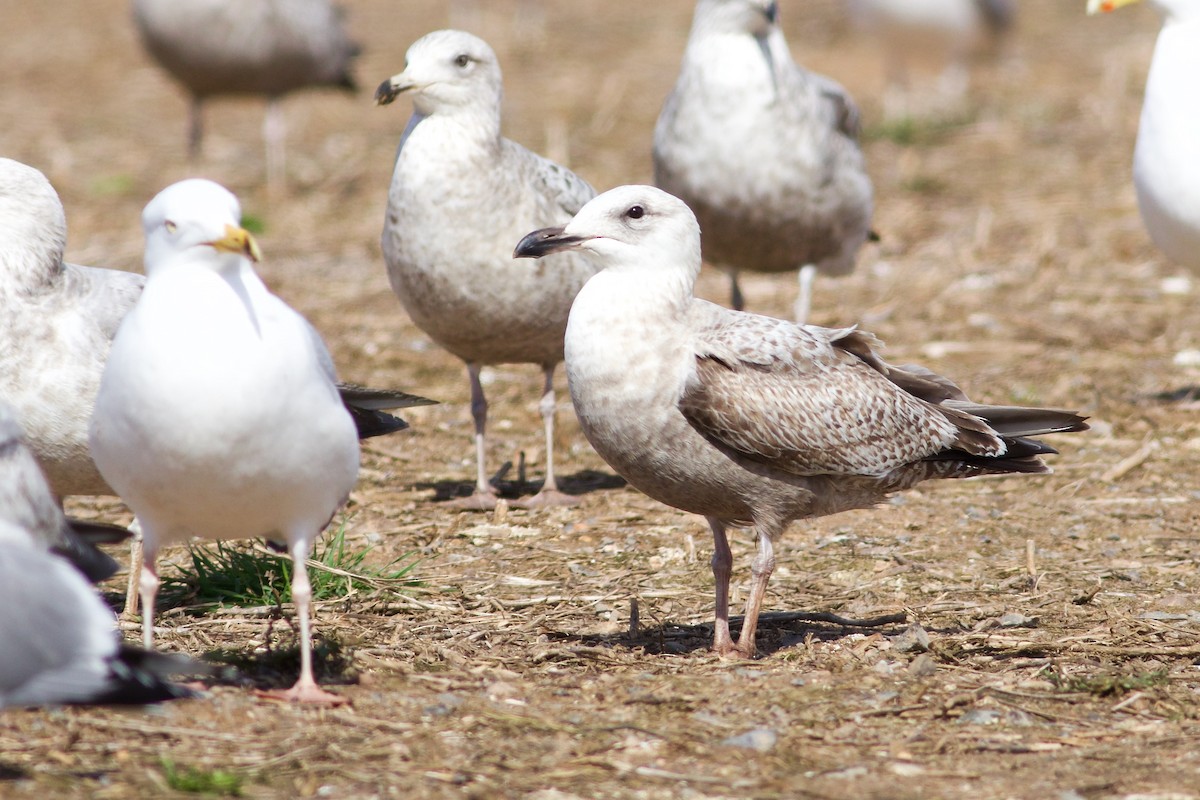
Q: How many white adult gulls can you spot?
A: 2